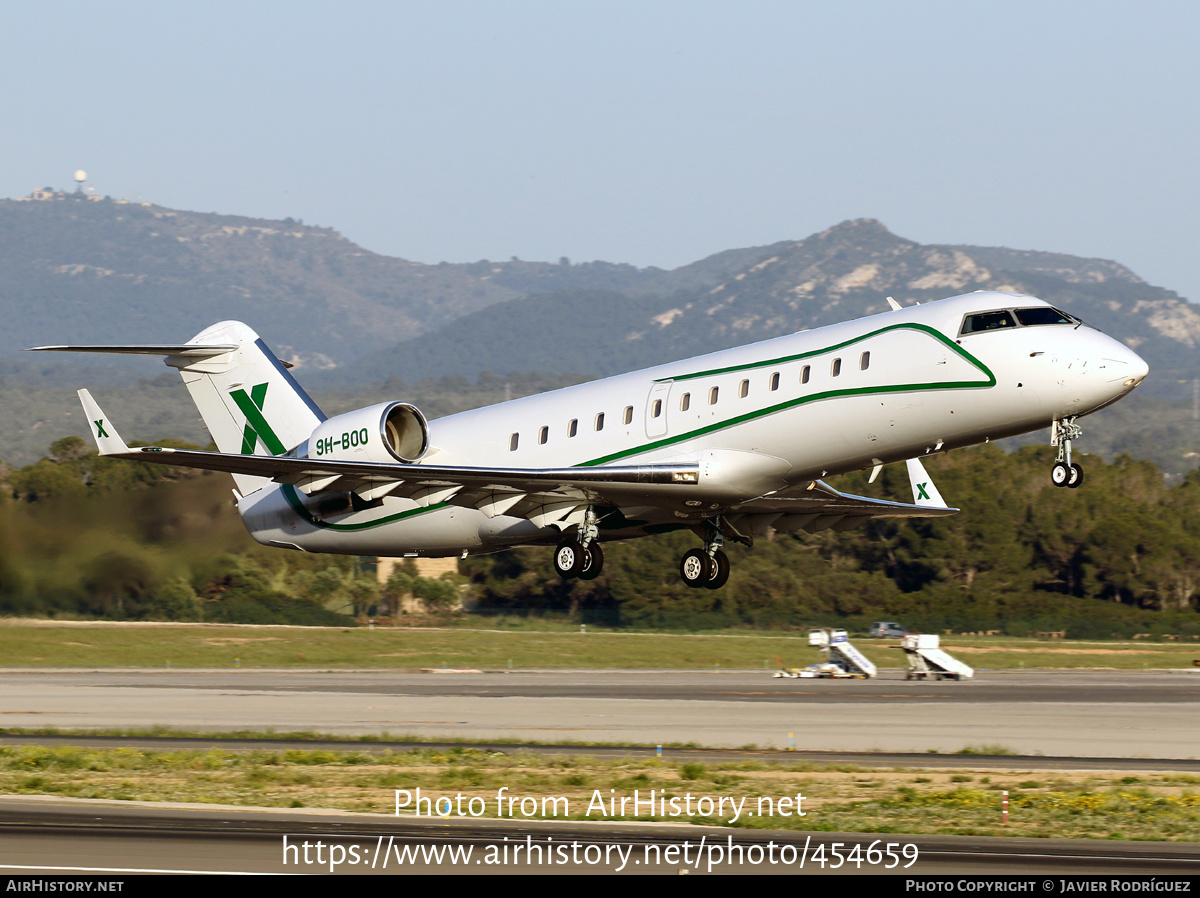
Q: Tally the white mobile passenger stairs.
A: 2